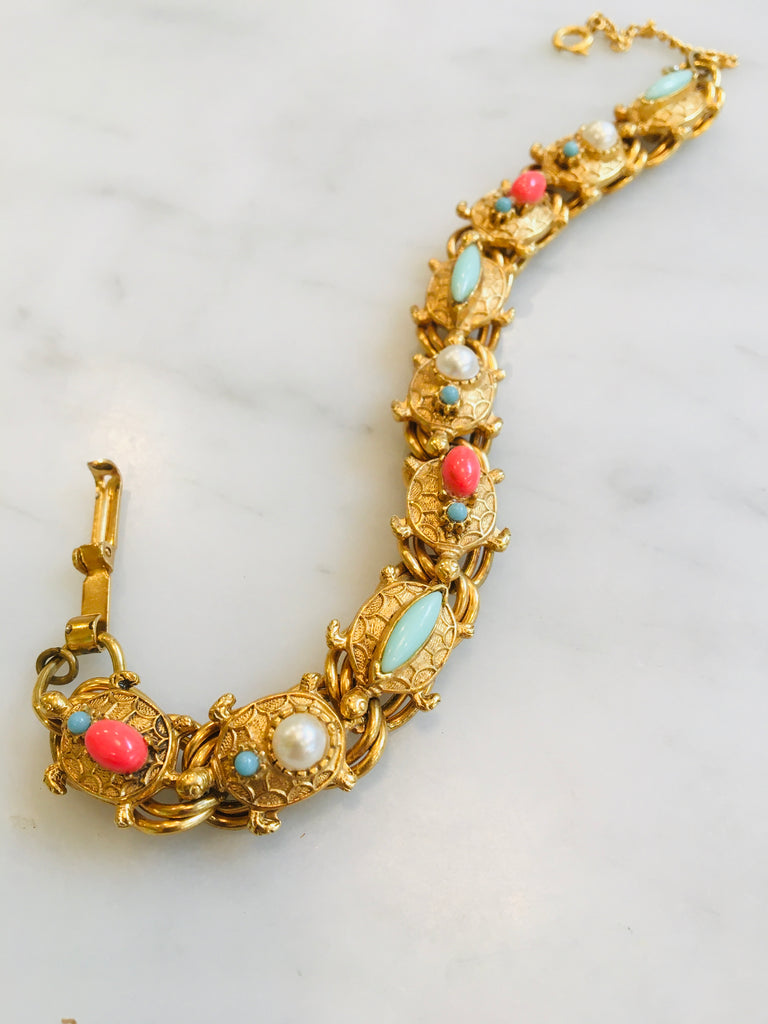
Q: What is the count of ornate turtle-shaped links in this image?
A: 9